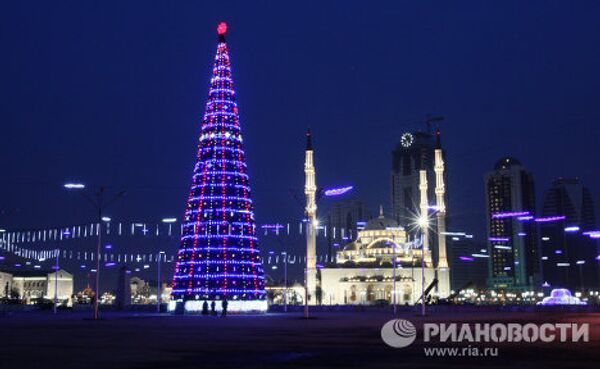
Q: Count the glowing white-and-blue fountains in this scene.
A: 1